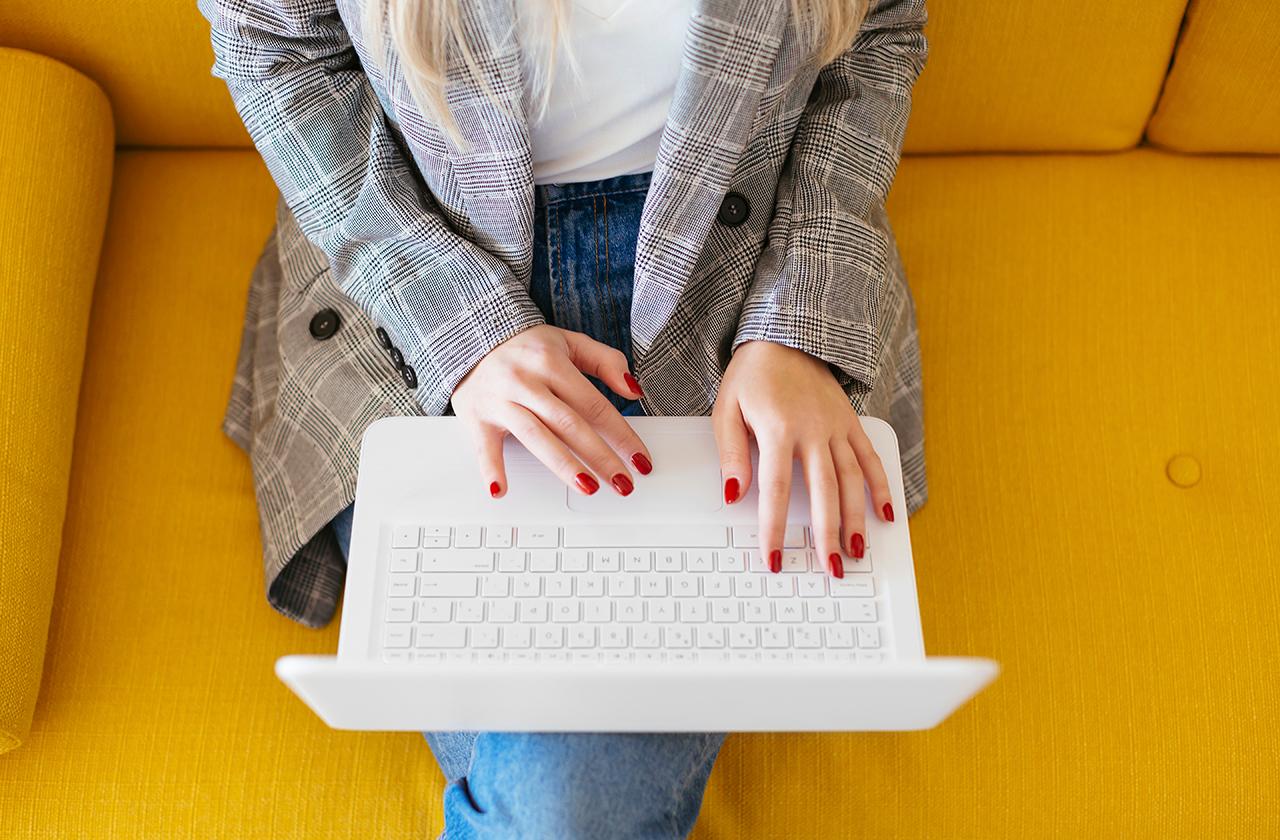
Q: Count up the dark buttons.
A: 5